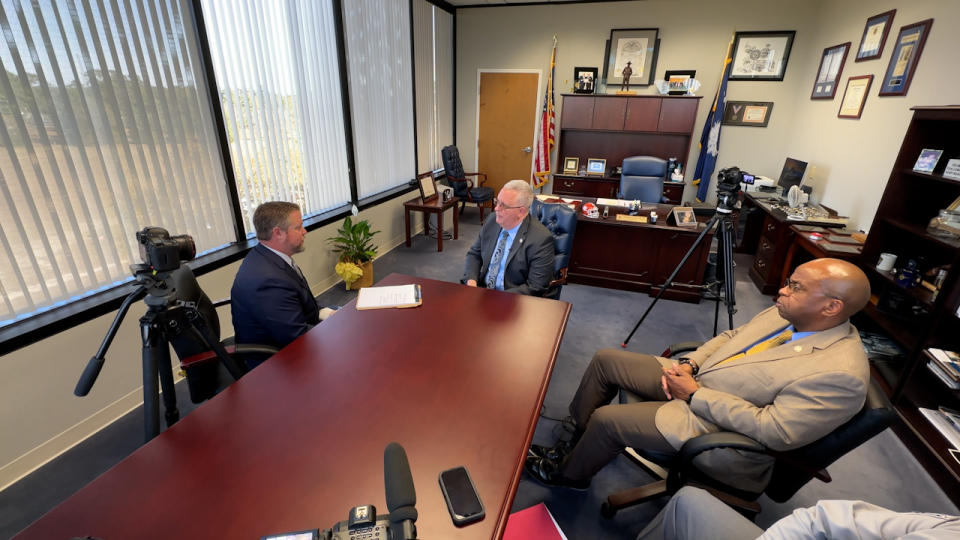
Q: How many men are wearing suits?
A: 3